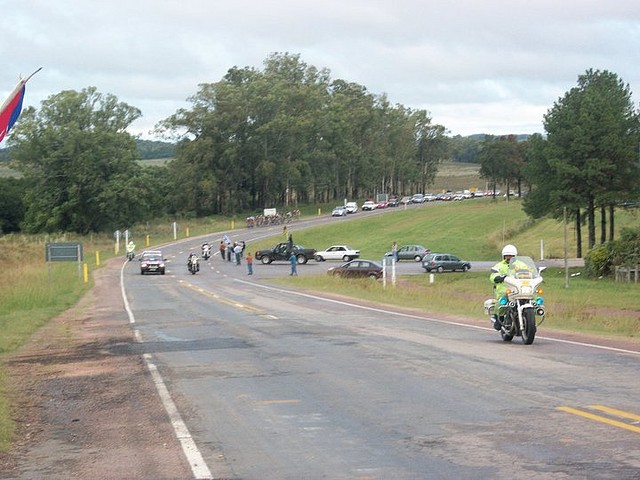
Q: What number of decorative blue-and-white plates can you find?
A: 0